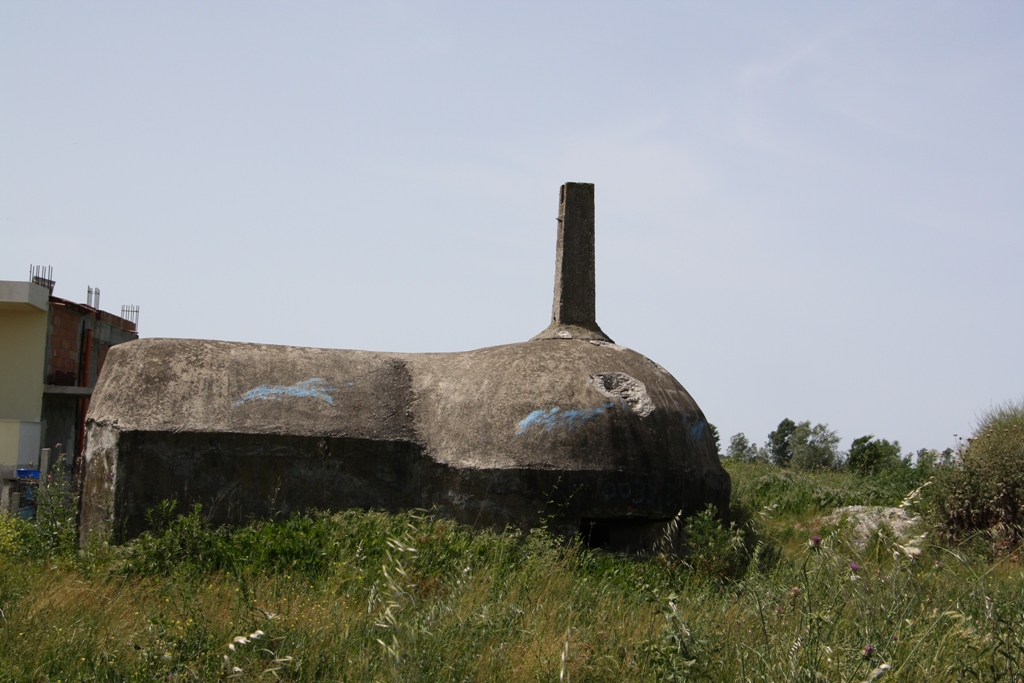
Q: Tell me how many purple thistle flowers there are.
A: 3